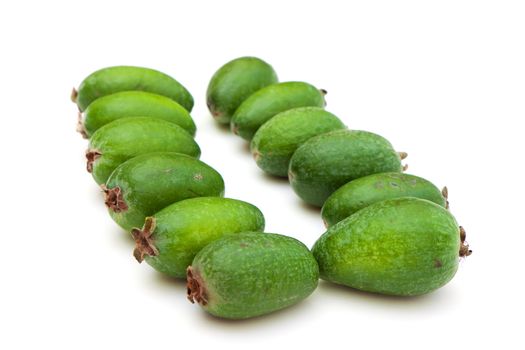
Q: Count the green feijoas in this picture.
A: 12